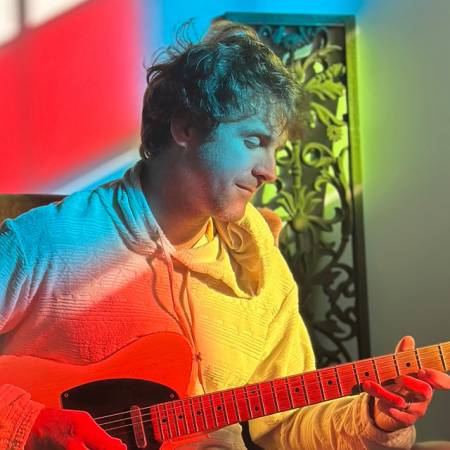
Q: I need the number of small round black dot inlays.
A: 10